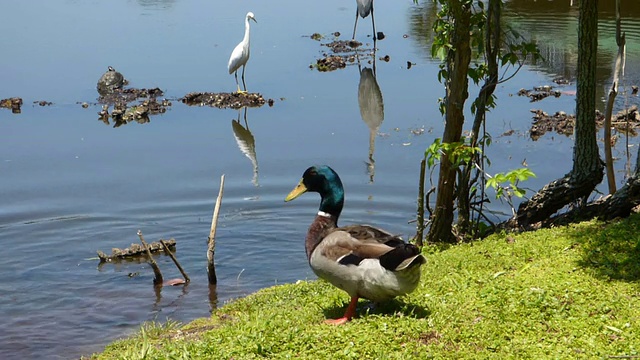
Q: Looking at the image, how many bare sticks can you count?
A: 3